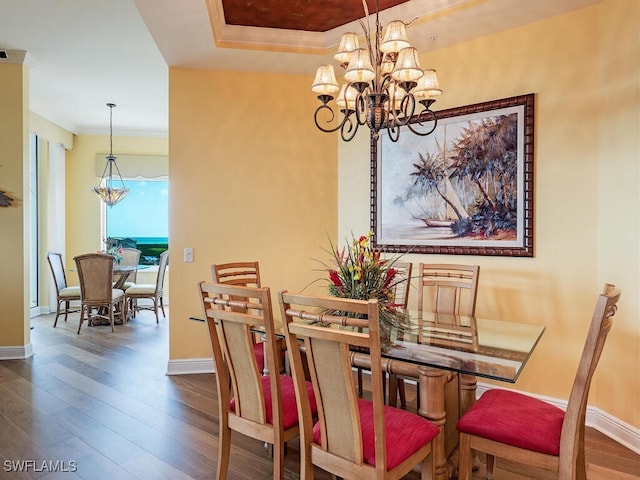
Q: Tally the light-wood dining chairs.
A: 6